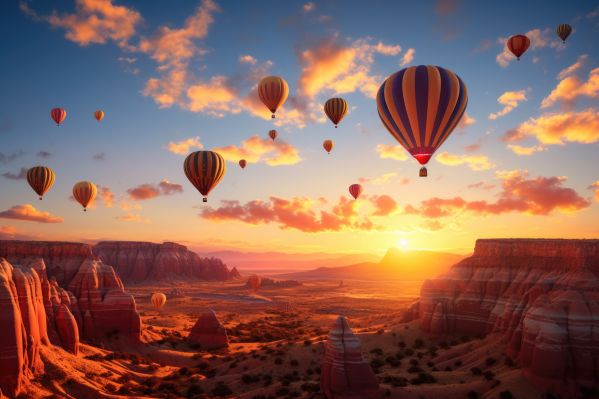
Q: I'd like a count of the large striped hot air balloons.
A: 1